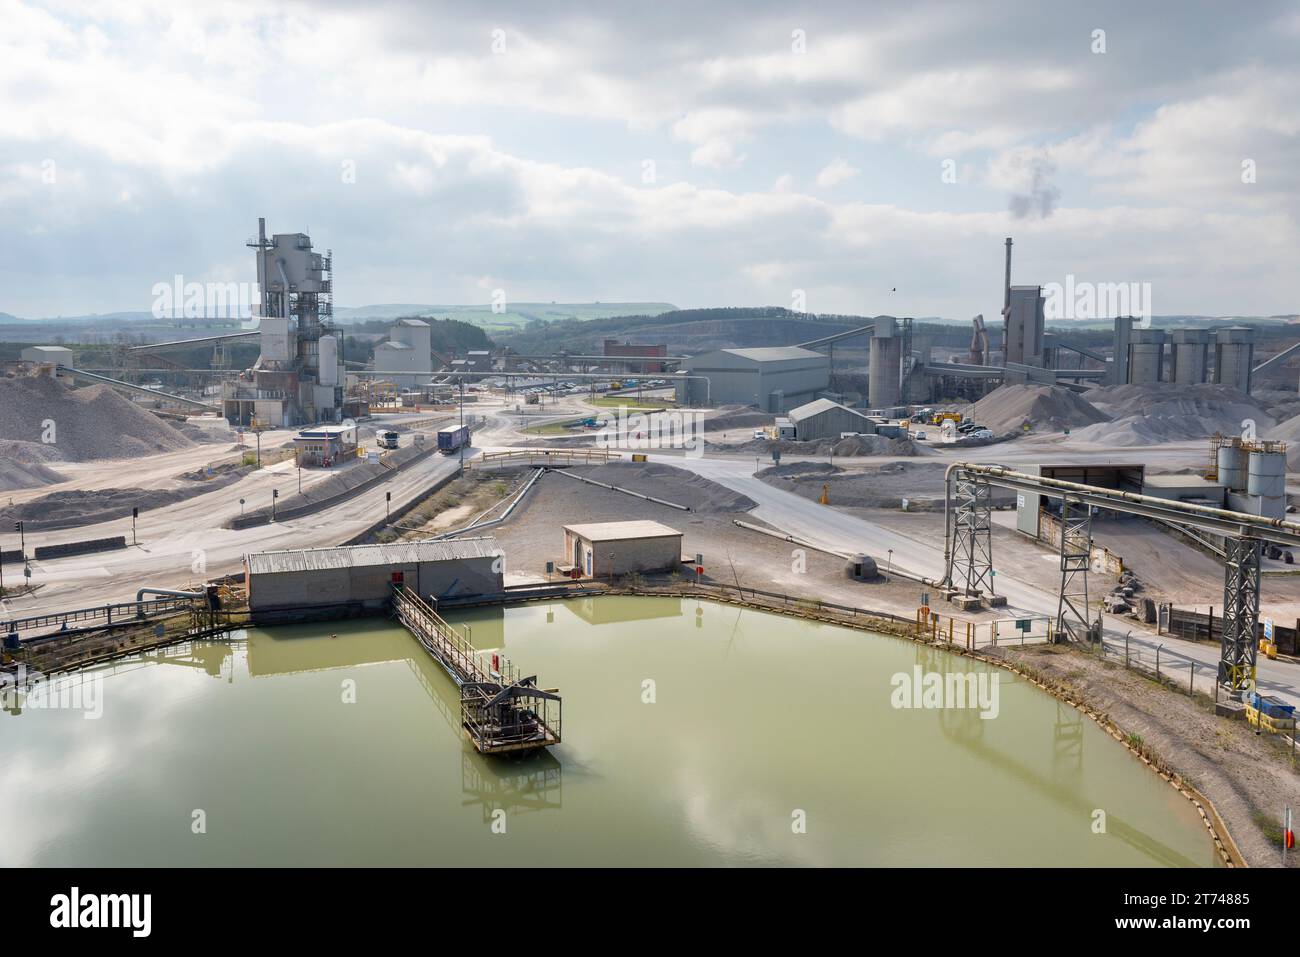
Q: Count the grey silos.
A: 6